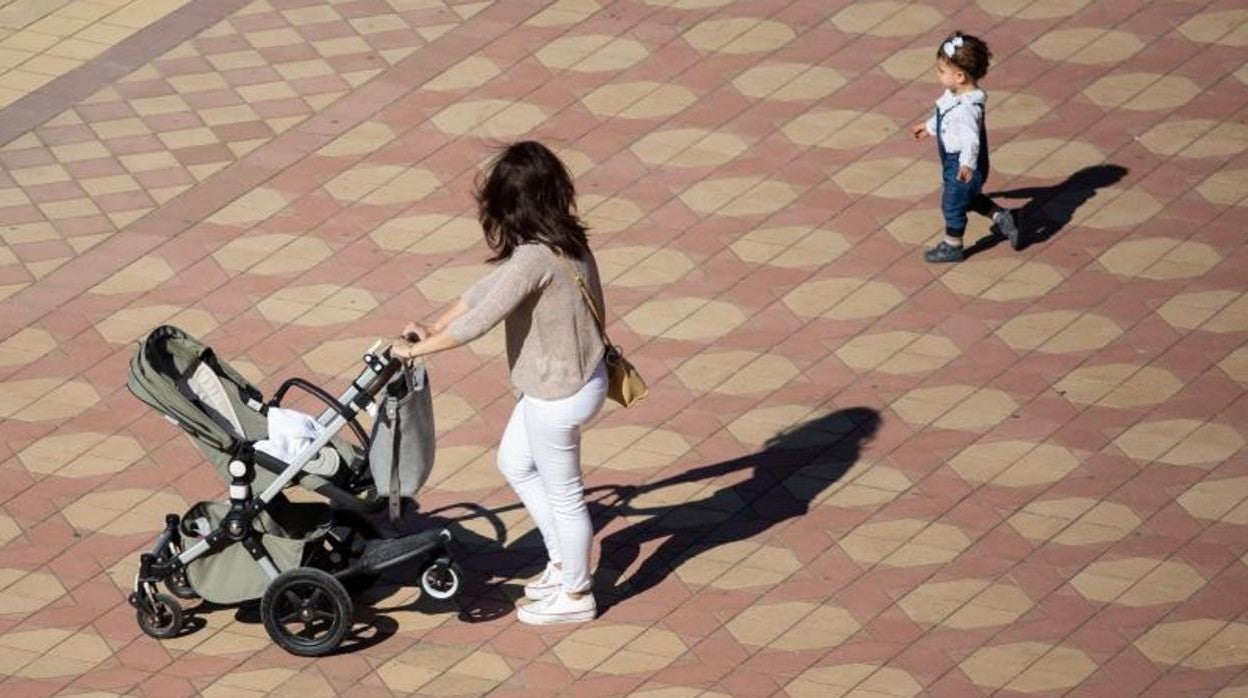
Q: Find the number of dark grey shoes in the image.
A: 2